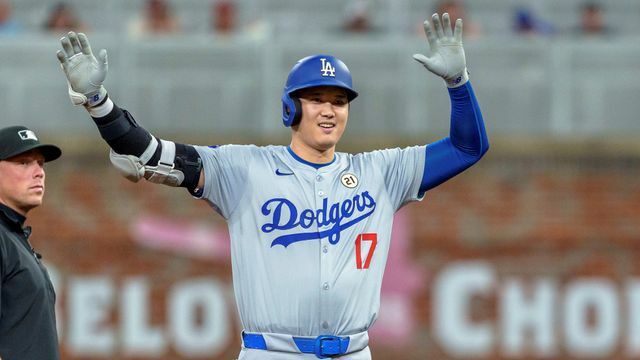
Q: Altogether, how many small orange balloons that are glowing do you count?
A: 0